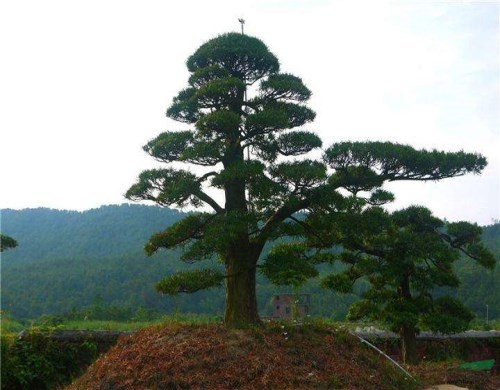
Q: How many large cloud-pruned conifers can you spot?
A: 2